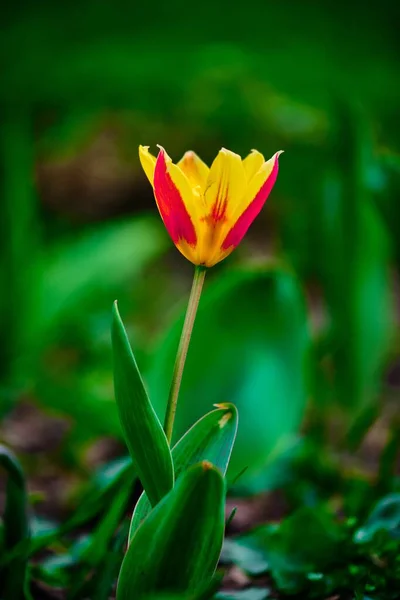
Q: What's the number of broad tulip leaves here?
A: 3